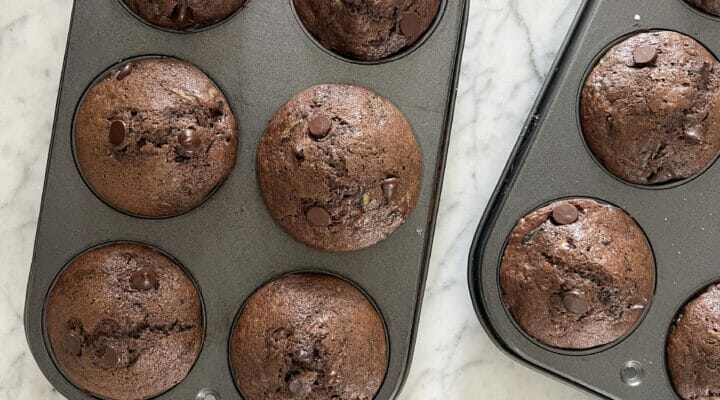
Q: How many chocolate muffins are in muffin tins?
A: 10